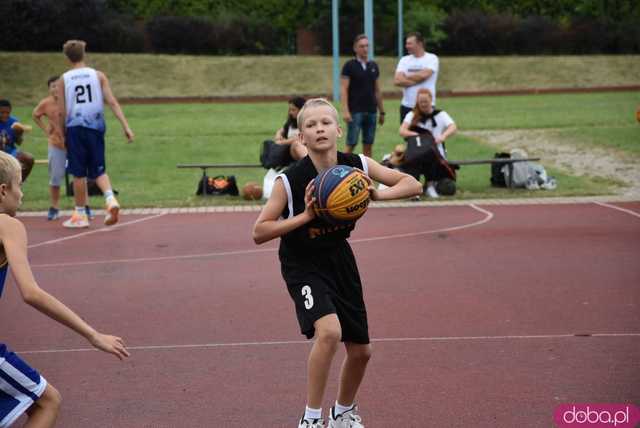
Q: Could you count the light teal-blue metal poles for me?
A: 3